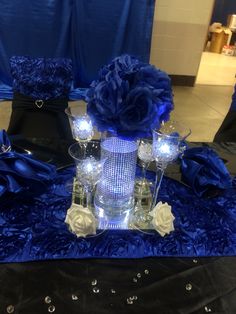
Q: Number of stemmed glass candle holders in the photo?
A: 4